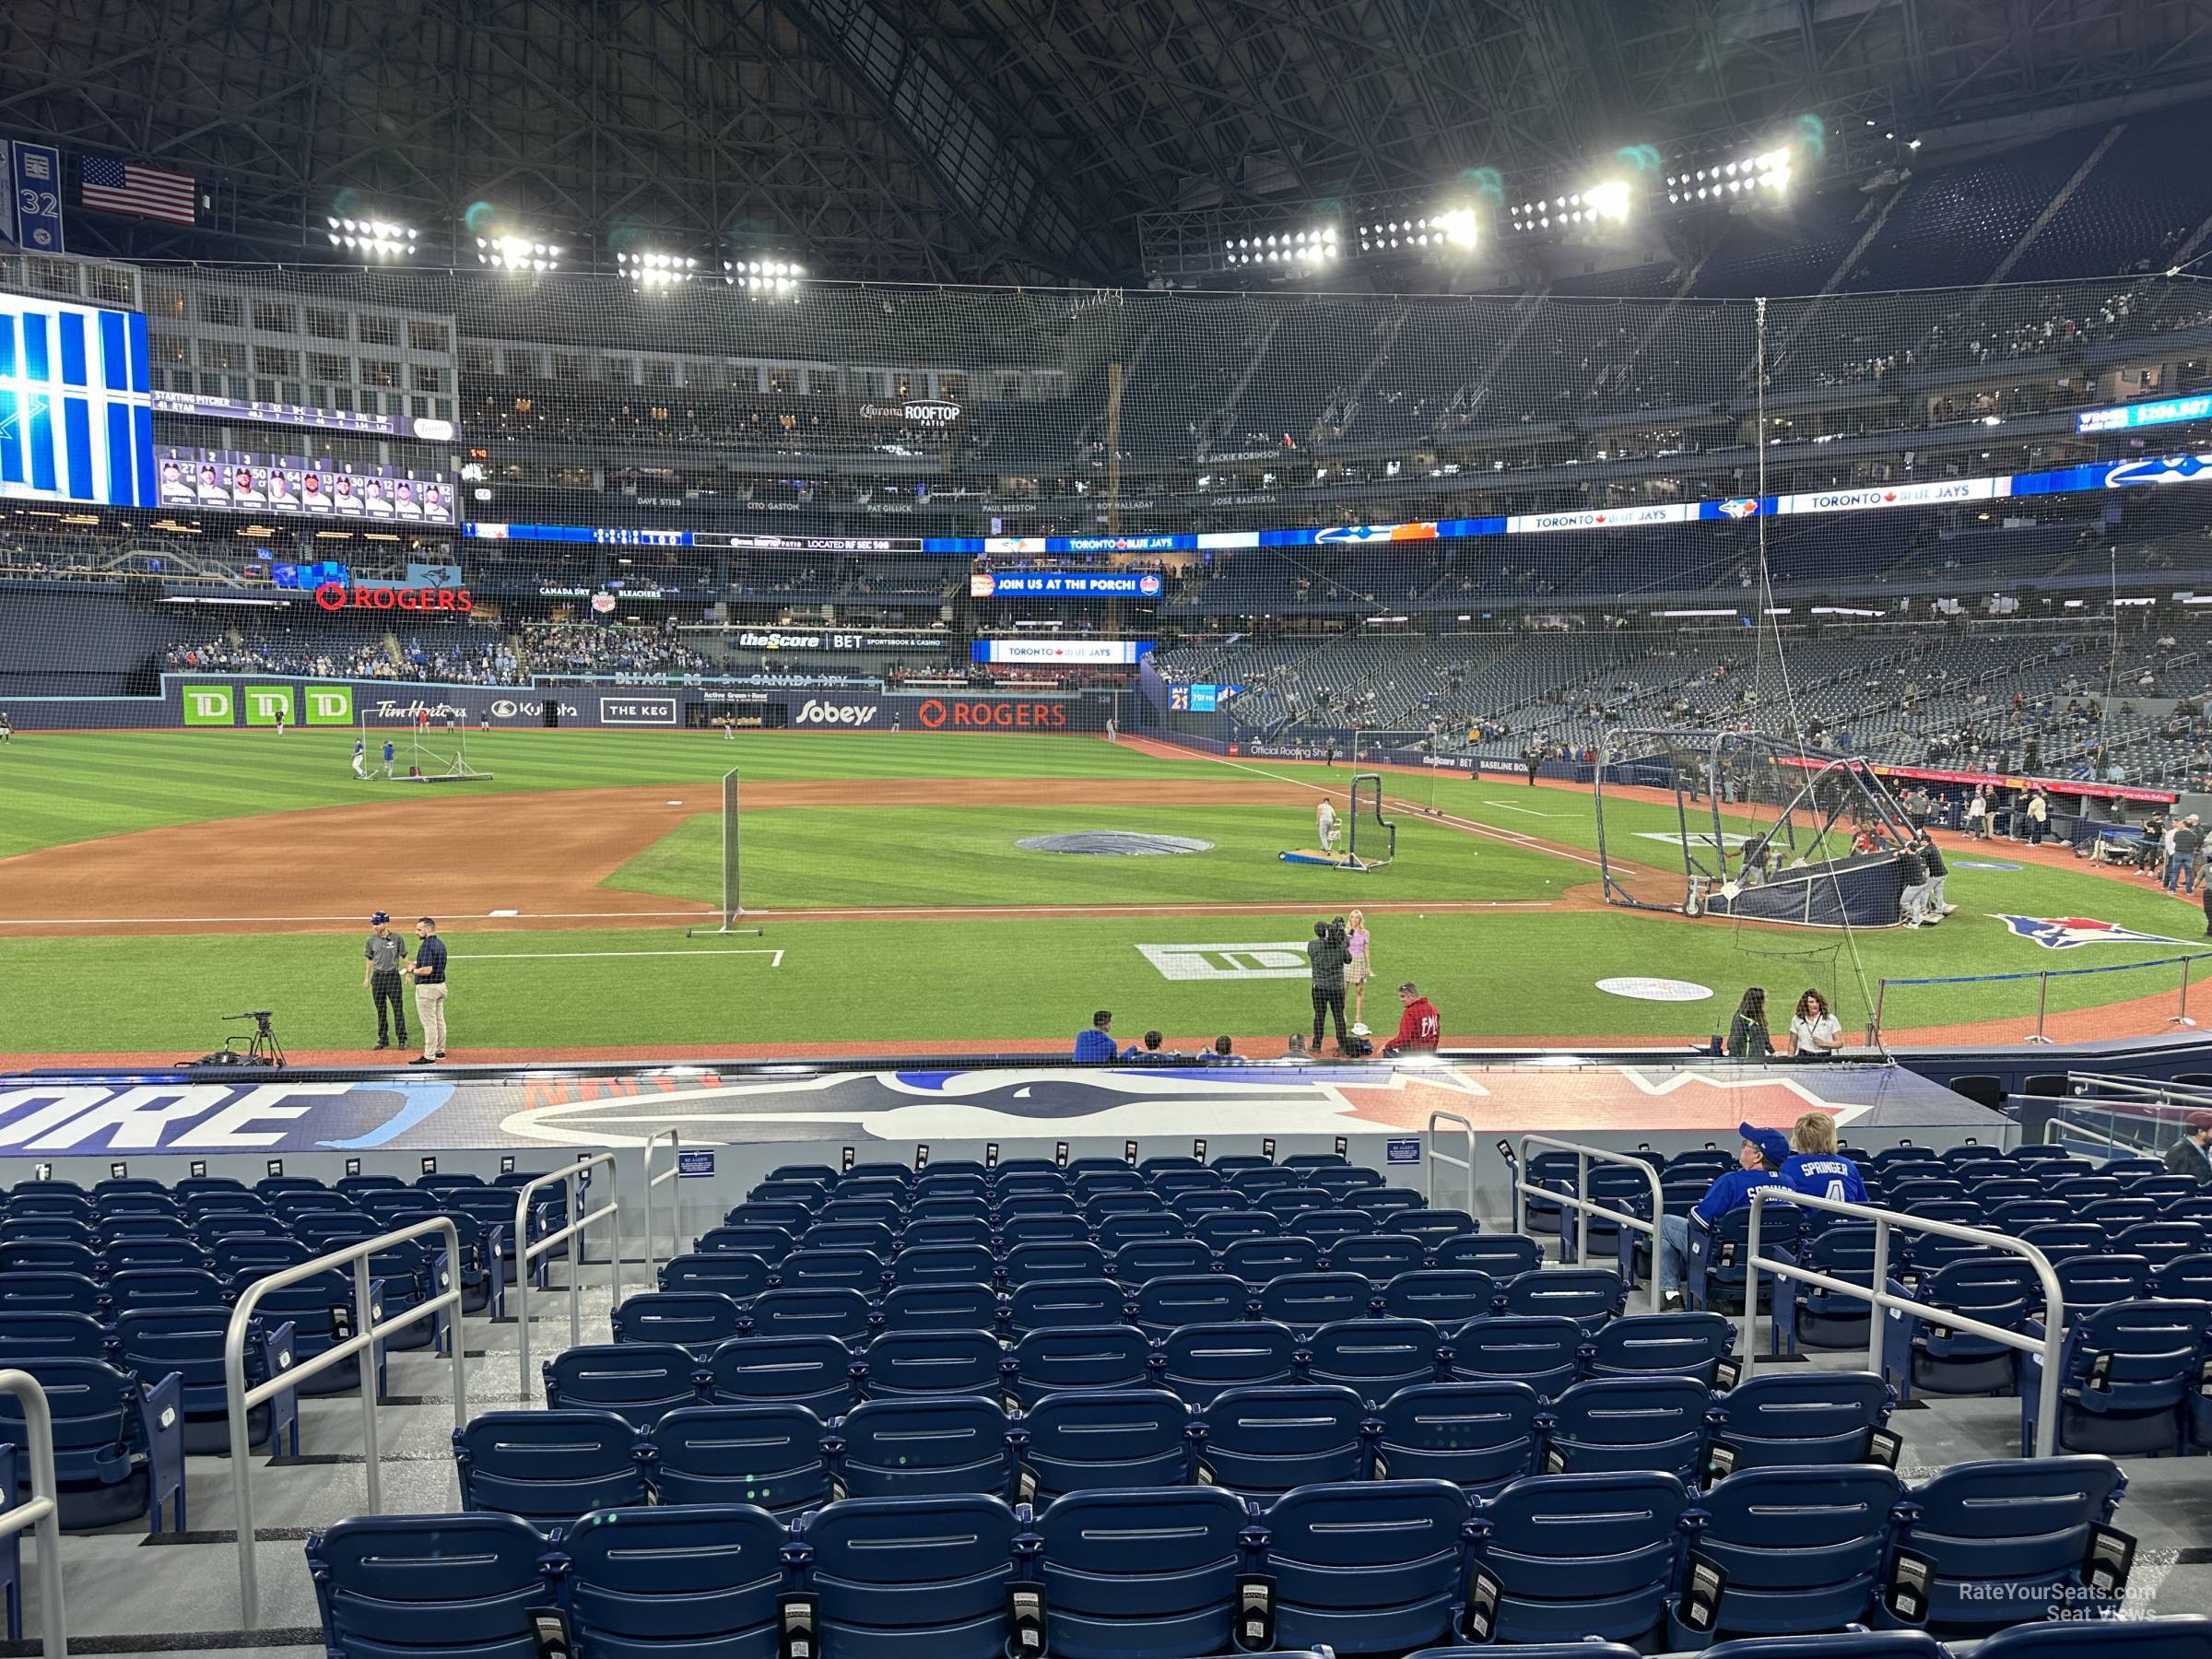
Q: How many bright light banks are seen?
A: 8